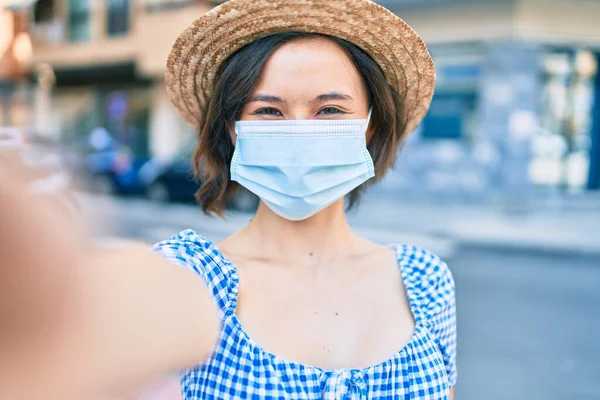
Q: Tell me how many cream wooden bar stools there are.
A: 0